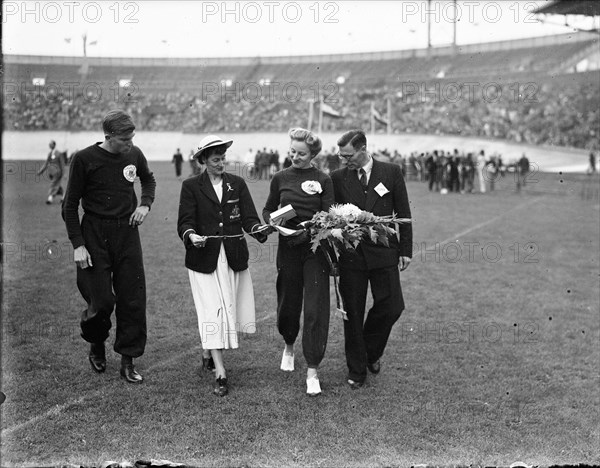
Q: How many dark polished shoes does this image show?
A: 6